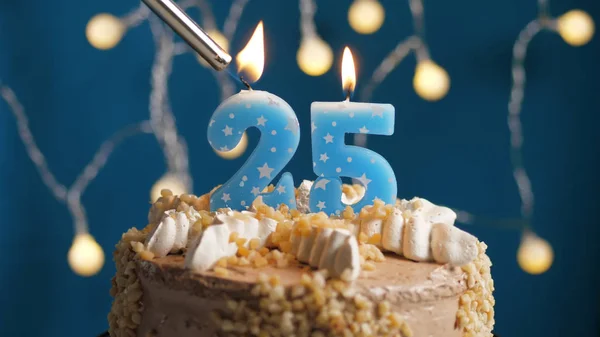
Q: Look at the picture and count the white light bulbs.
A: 10